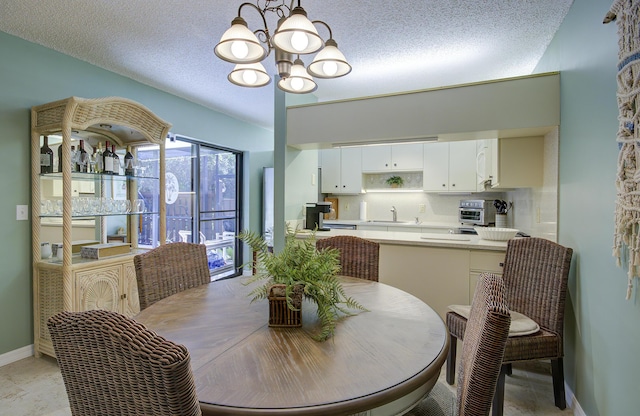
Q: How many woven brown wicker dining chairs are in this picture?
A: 5